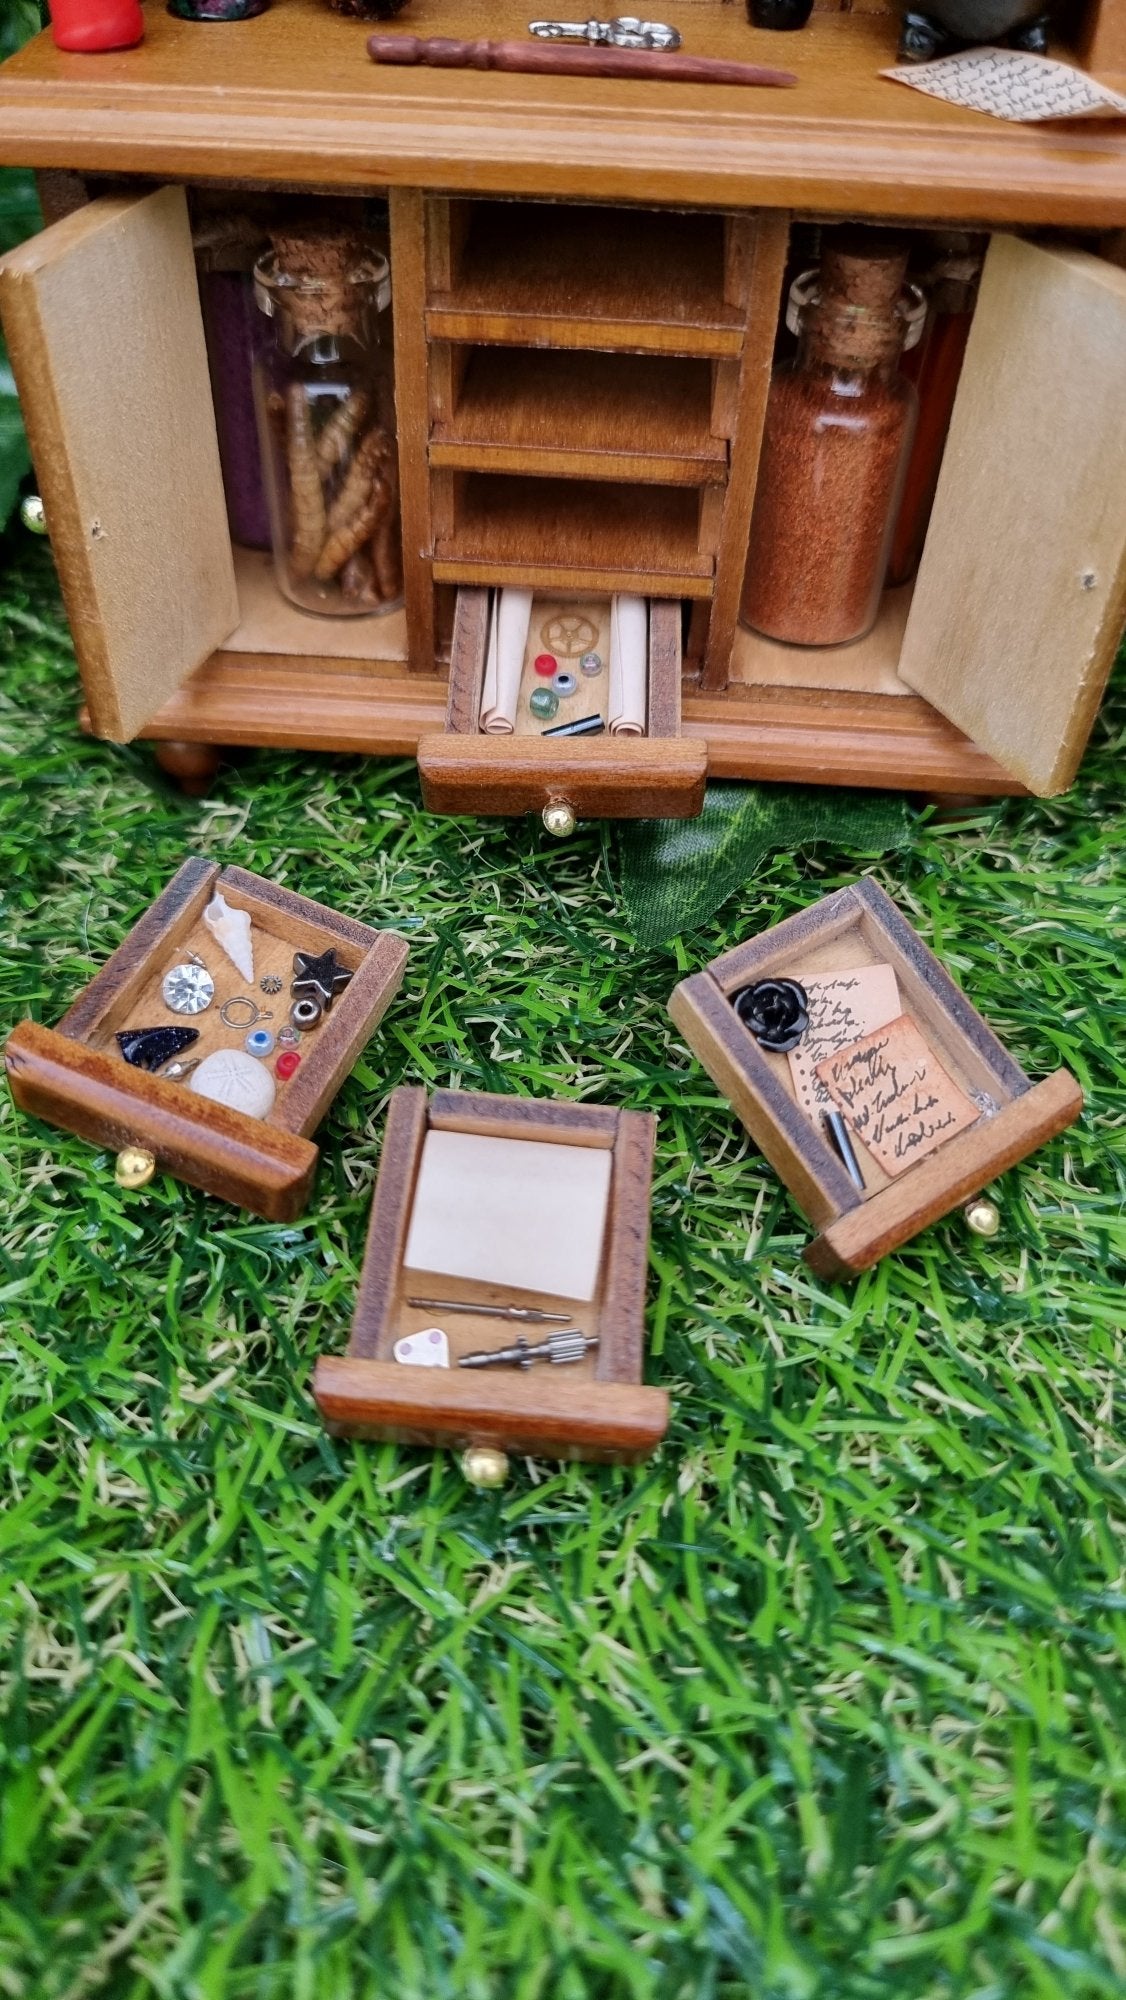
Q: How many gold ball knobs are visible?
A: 5